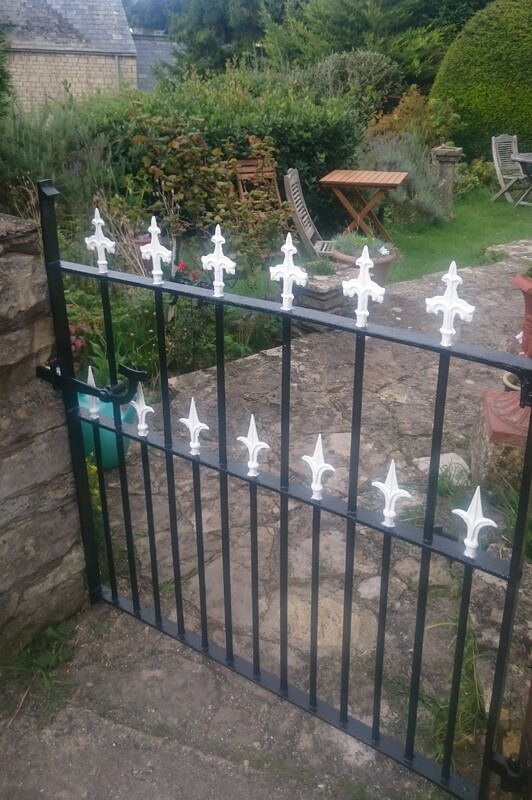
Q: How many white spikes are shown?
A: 13